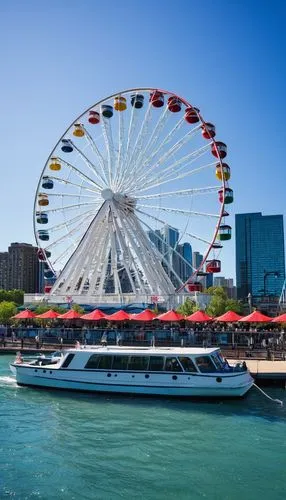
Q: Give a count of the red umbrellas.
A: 11